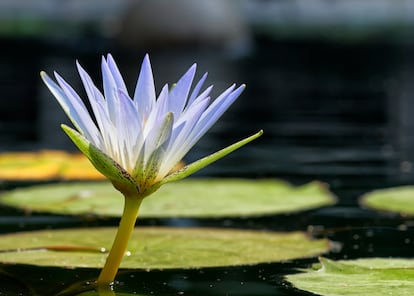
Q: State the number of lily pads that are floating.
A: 5